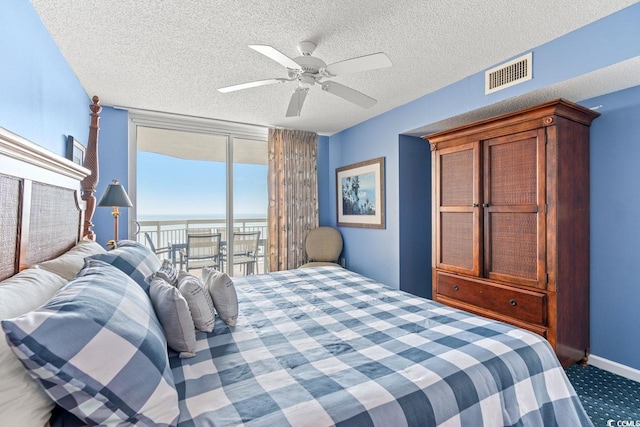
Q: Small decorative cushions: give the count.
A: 4